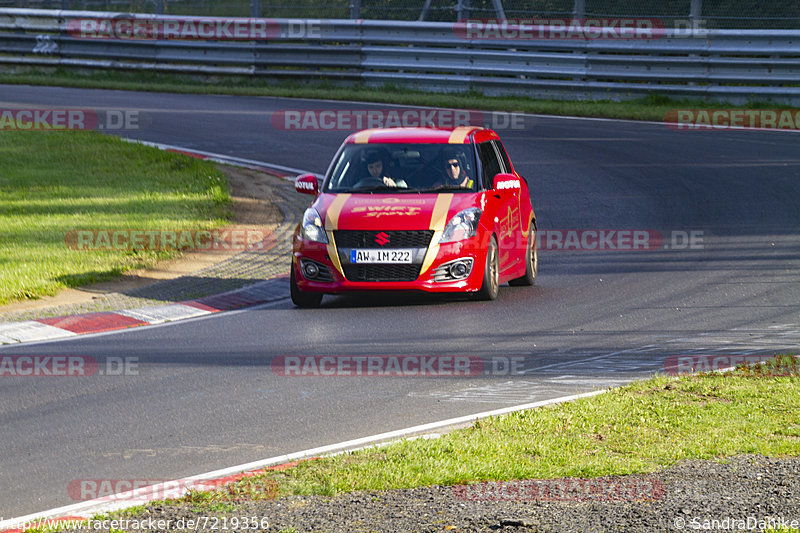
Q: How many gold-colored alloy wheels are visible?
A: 2